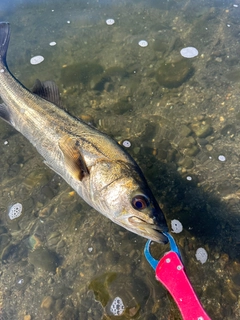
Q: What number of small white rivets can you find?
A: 3